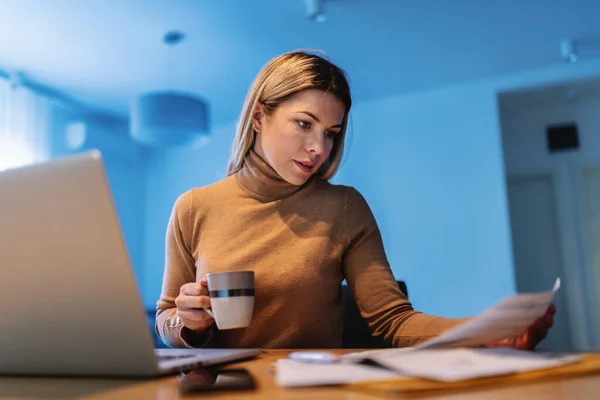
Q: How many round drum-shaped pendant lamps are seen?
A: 1